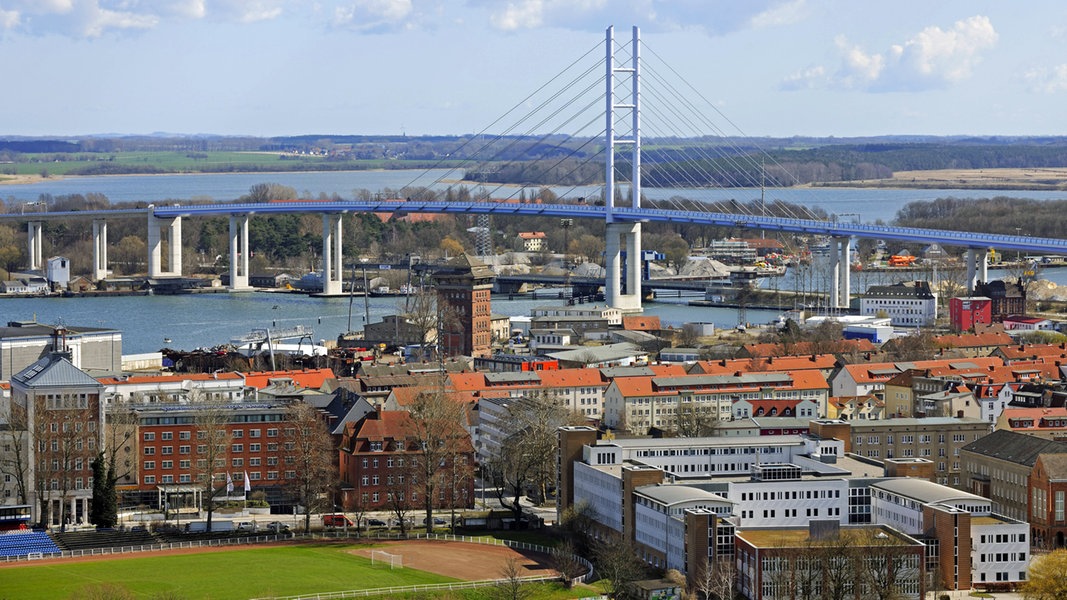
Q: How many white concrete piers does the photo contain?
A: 8